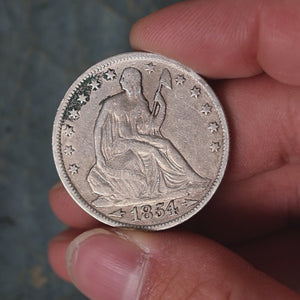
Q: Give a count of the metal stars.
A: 13